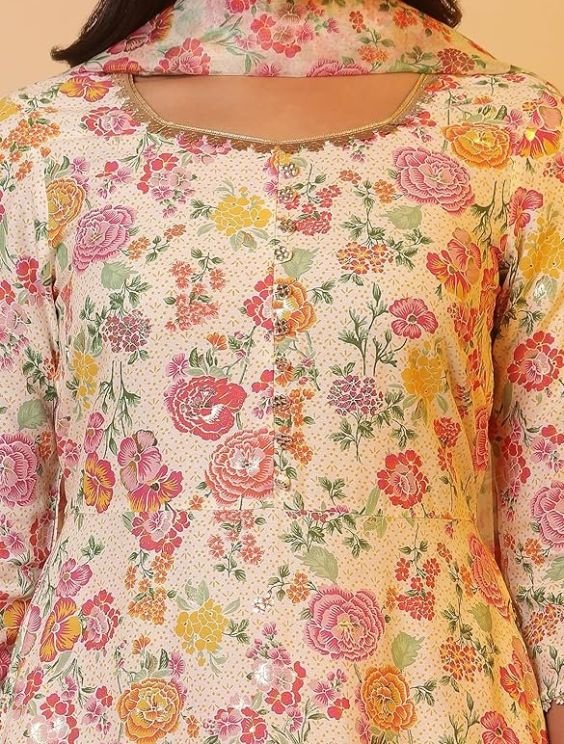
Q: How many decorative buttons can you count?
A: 10